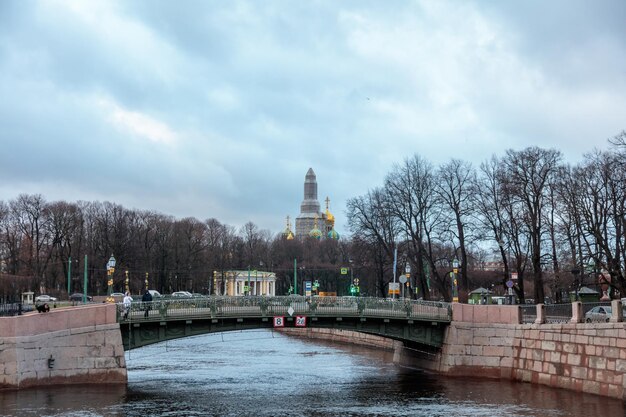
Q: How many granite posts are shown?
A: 3